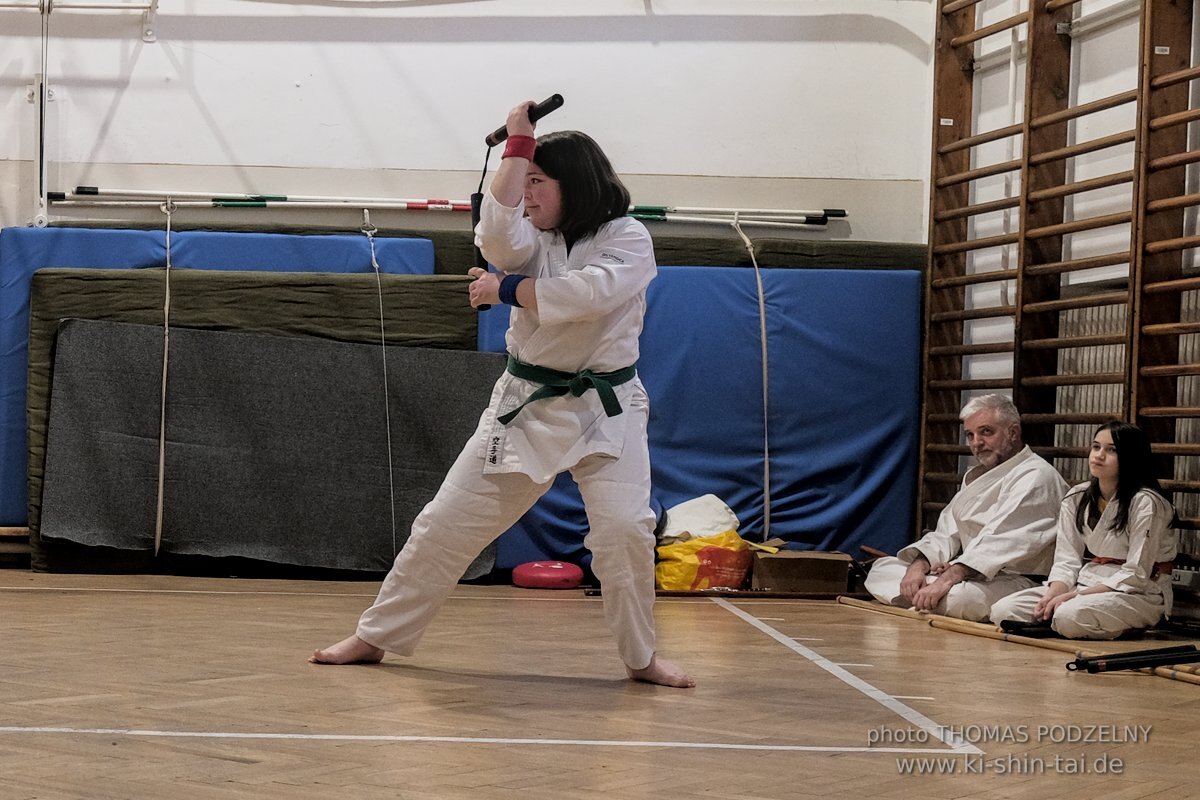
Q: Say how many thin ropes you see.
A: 3